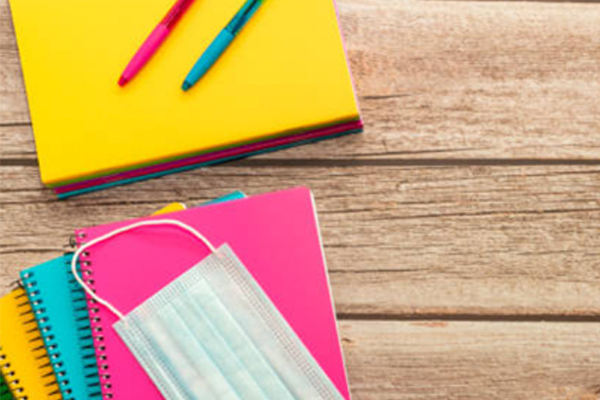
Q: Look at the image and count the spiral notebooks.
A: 4